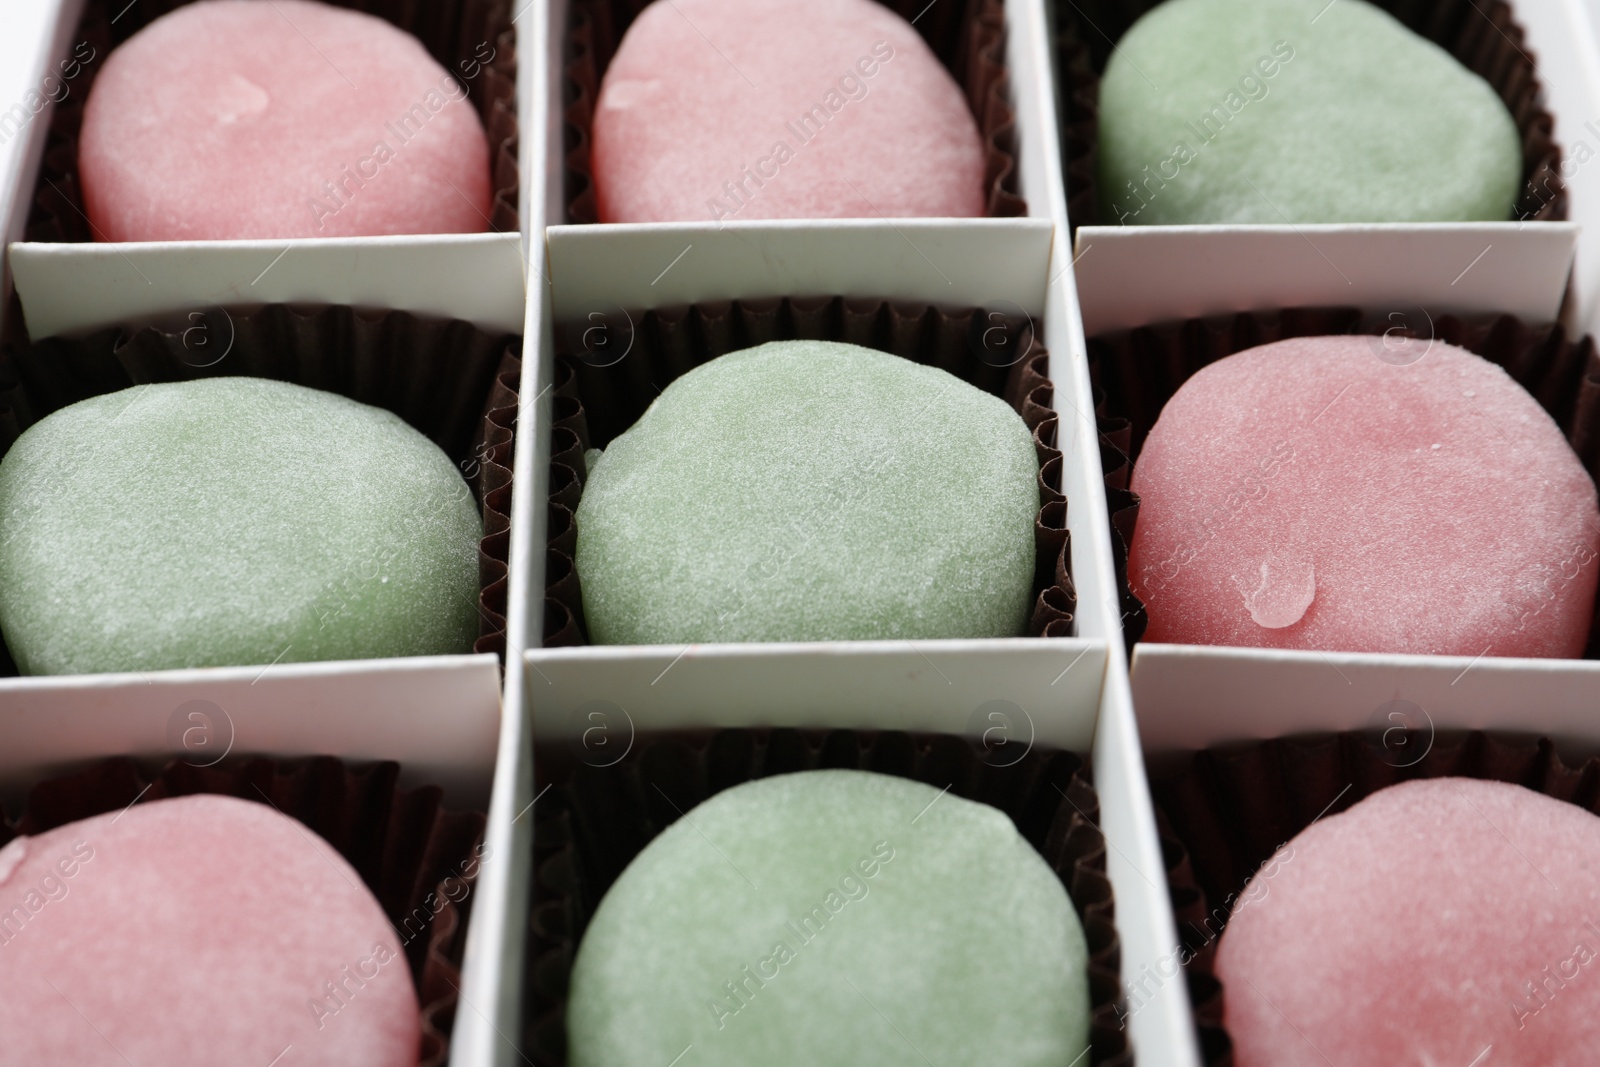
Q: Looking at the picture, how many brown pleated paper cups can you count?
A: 9